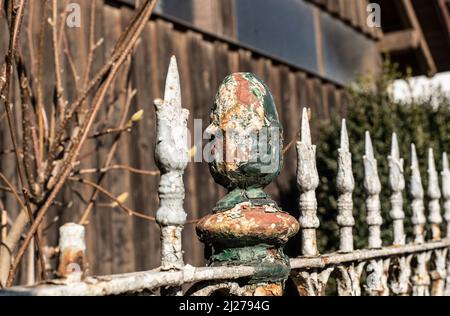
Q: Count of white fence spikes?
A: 8